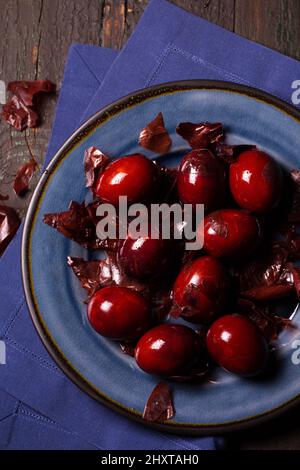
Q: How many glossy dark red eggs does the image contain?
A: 9